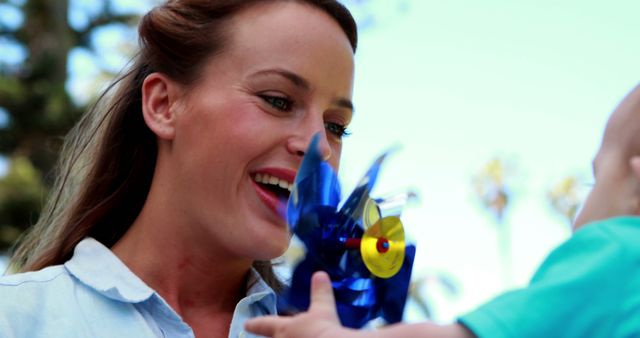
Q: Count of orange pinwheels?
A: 0